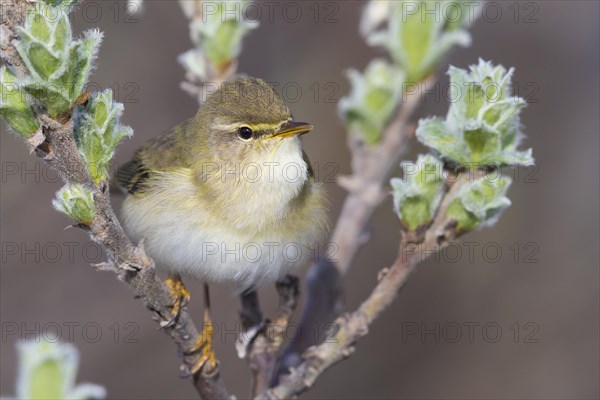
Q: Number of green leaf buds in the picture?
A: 11